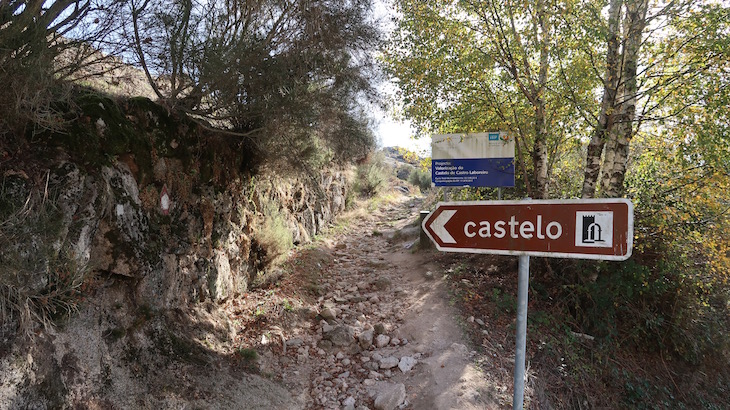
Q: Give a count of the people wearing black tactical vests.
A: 0